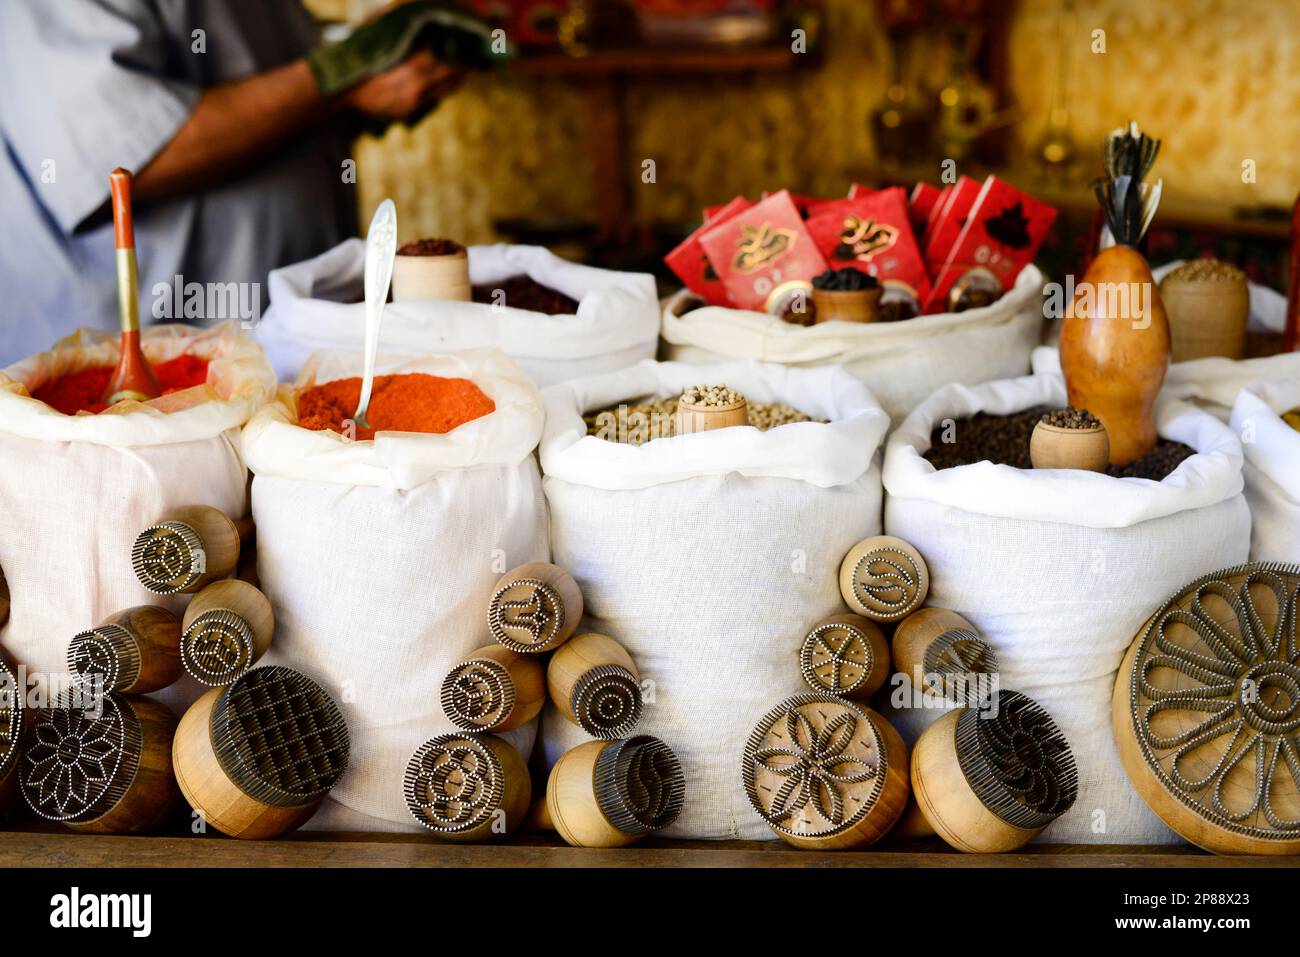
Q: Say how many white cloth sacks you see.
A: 8